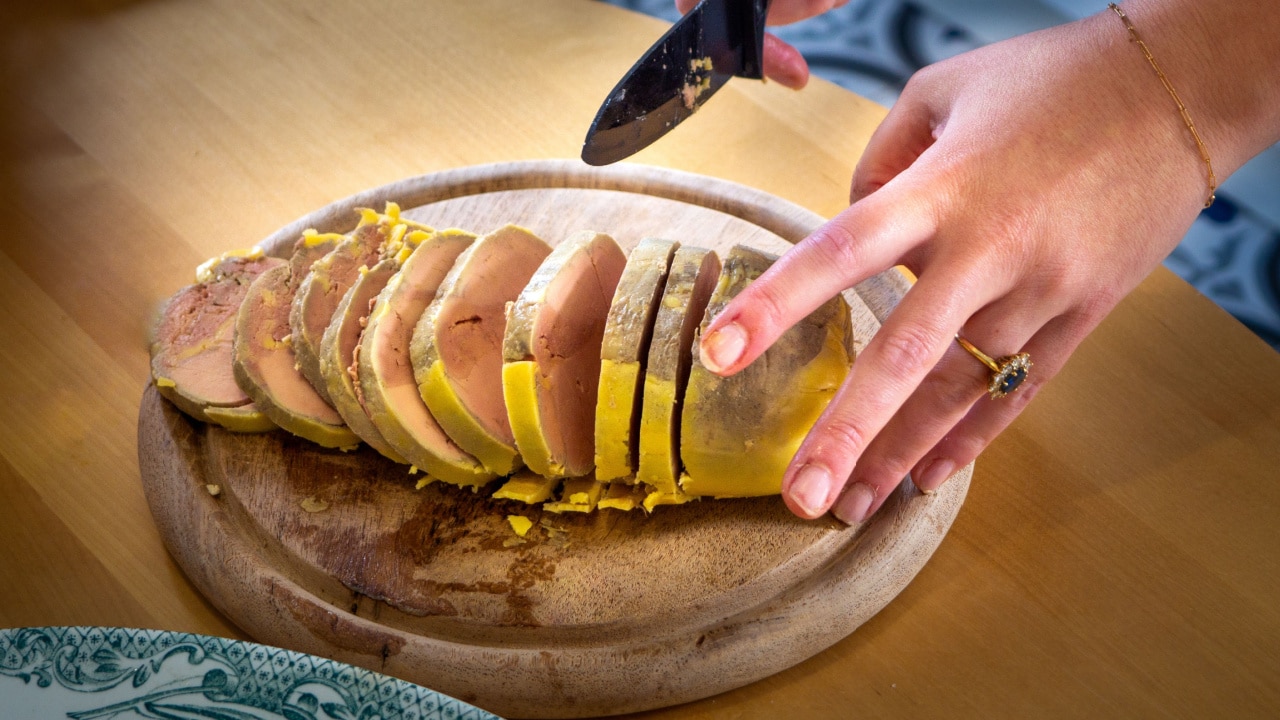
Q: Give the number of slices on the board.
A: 9